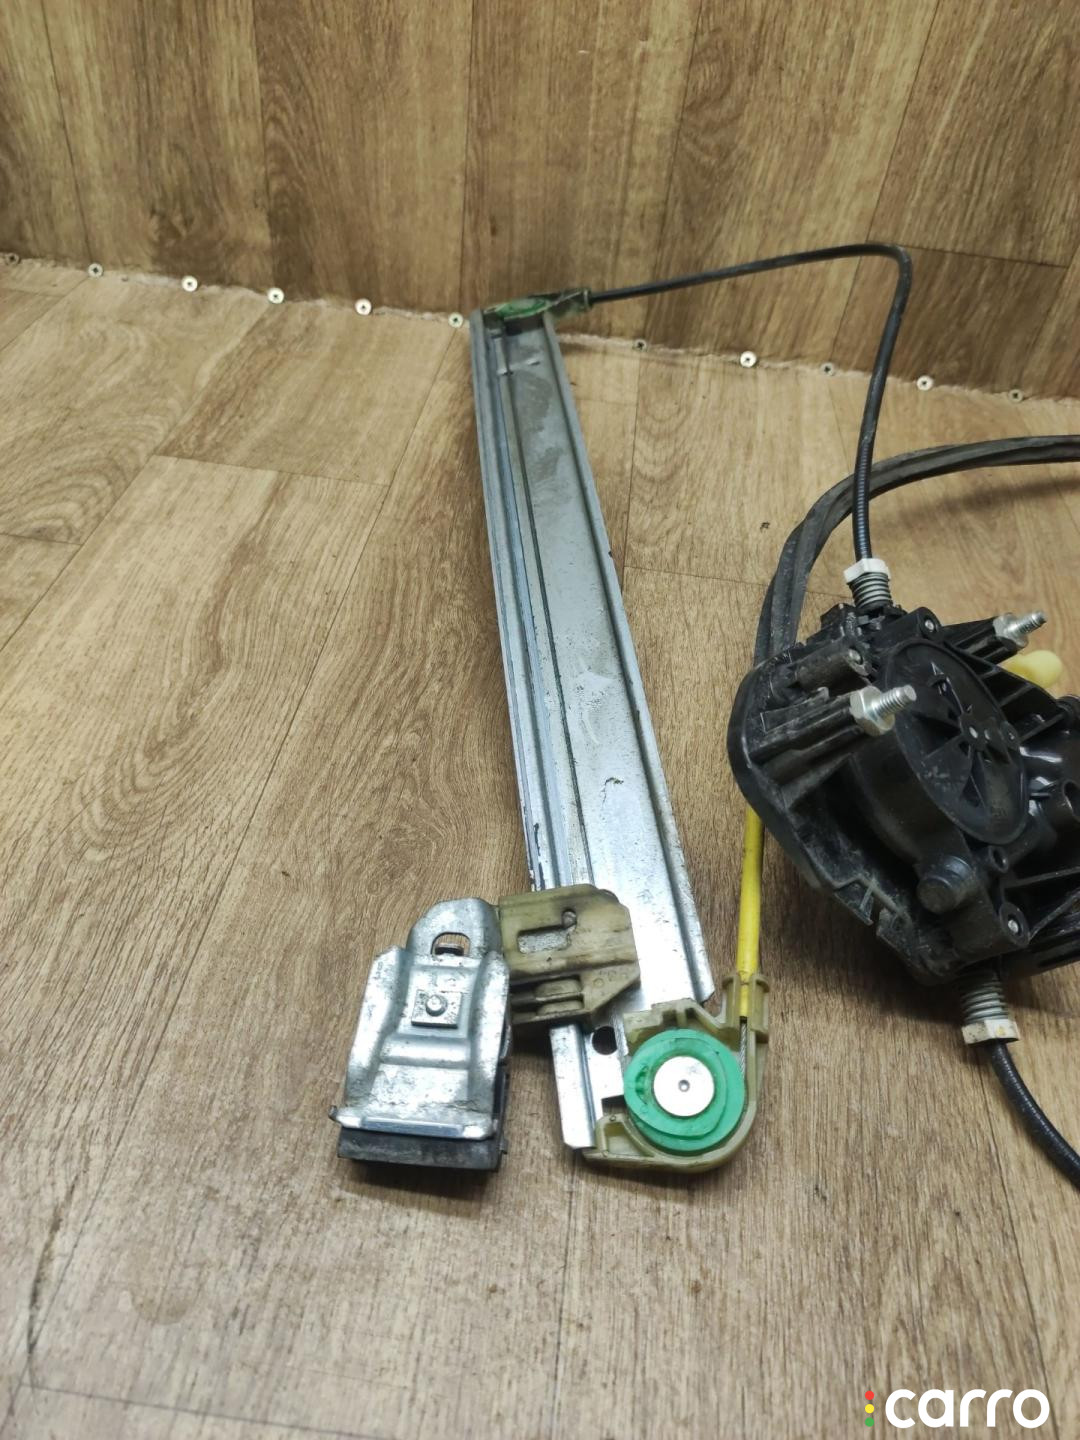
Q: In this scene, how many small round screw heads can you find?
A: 11